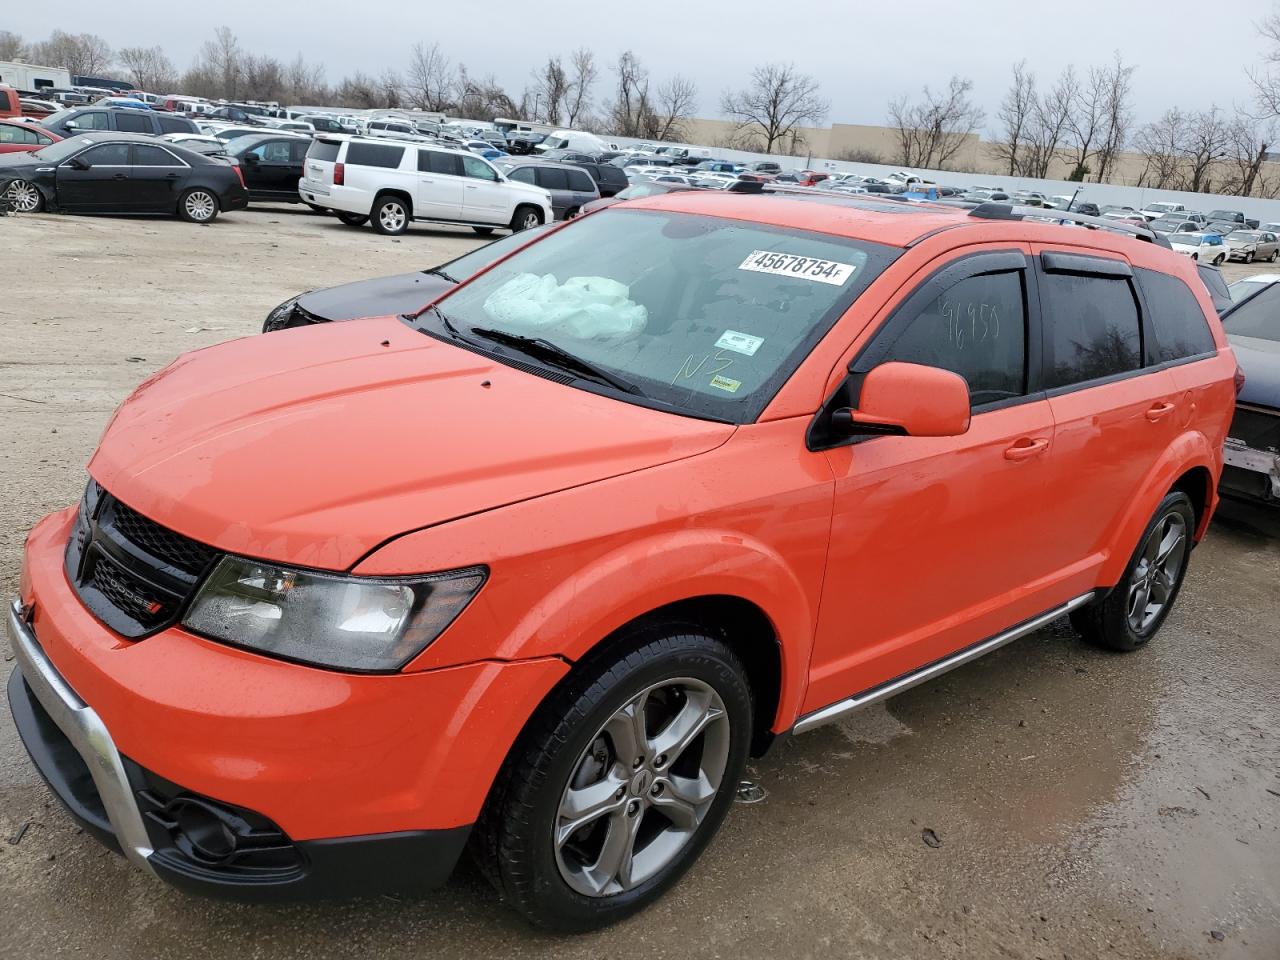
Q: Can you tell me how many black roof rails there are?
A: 2